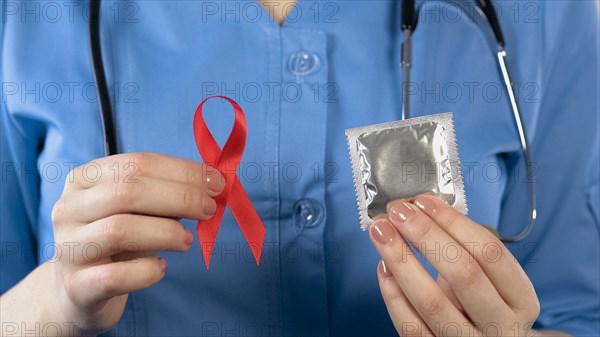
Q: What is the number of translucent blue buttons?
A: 2